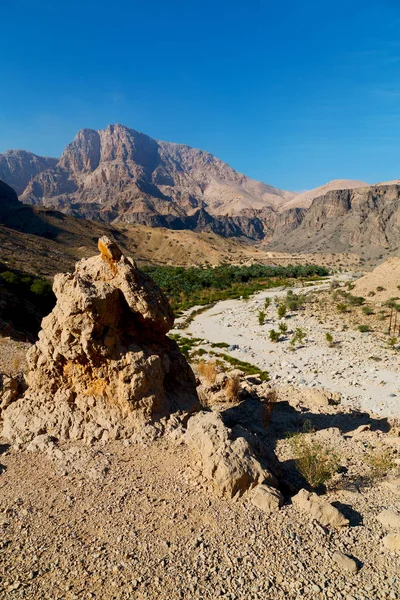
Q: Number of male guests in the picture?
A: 0